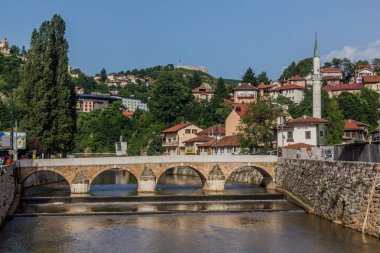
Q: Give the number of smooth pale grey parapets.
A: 1